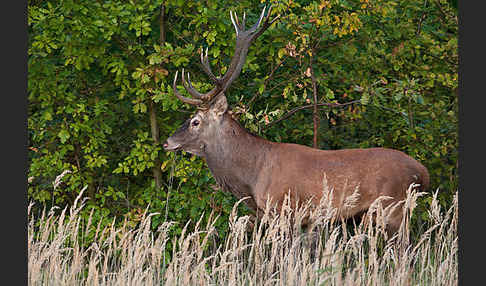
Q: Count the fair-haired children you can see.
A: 0